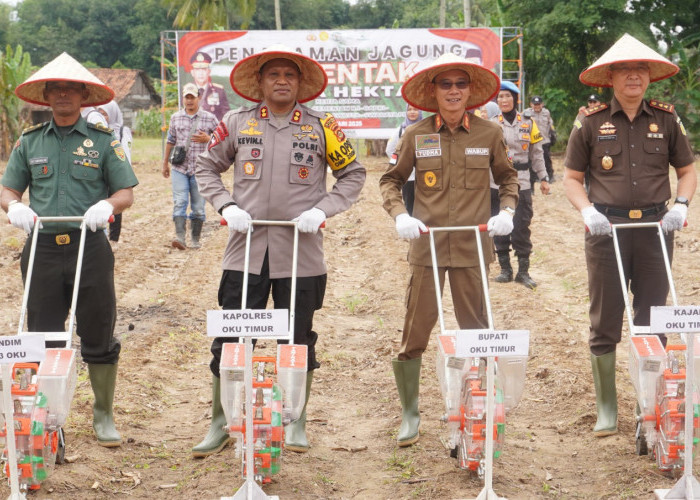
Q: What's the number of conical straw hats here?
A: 4